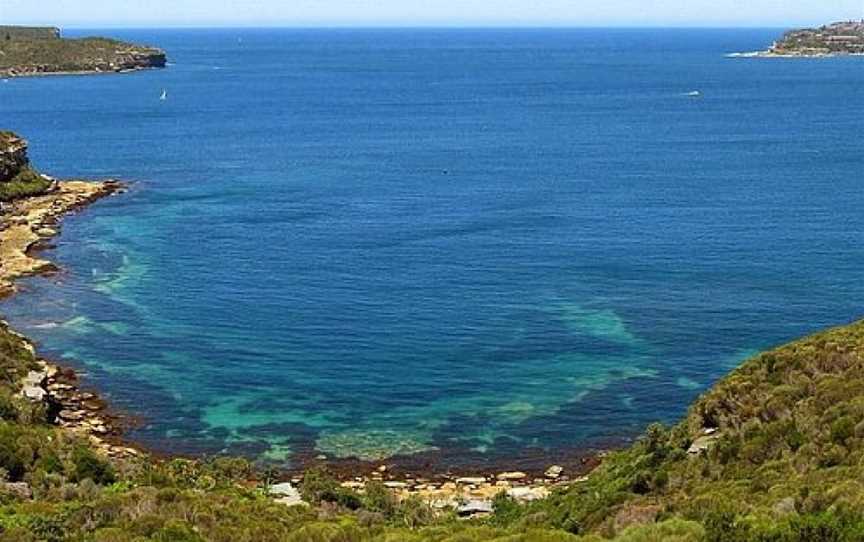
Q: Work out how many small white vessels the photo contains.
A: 2